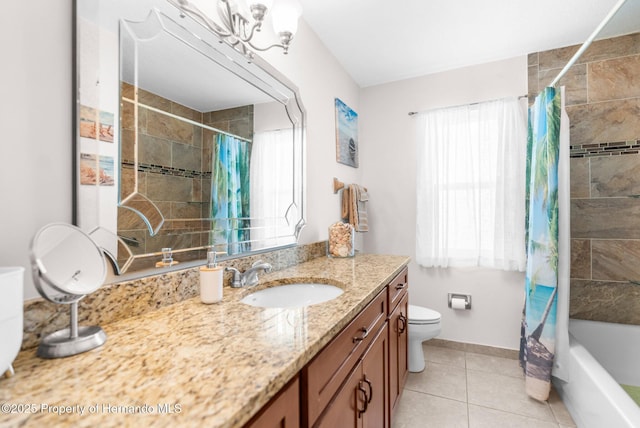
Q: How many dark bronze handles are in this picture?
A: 6